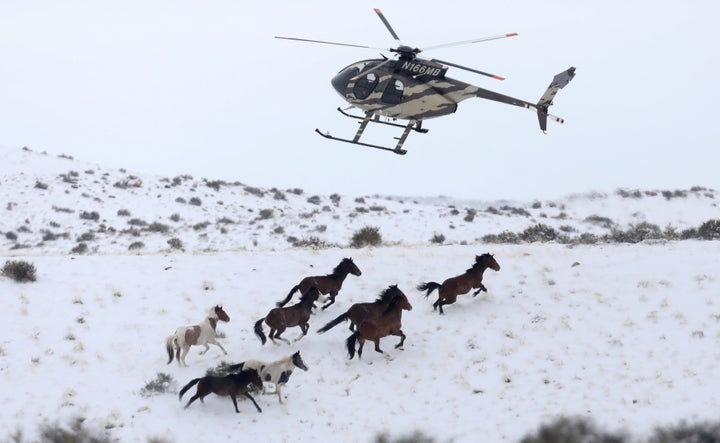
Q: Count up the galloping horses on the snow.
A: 8